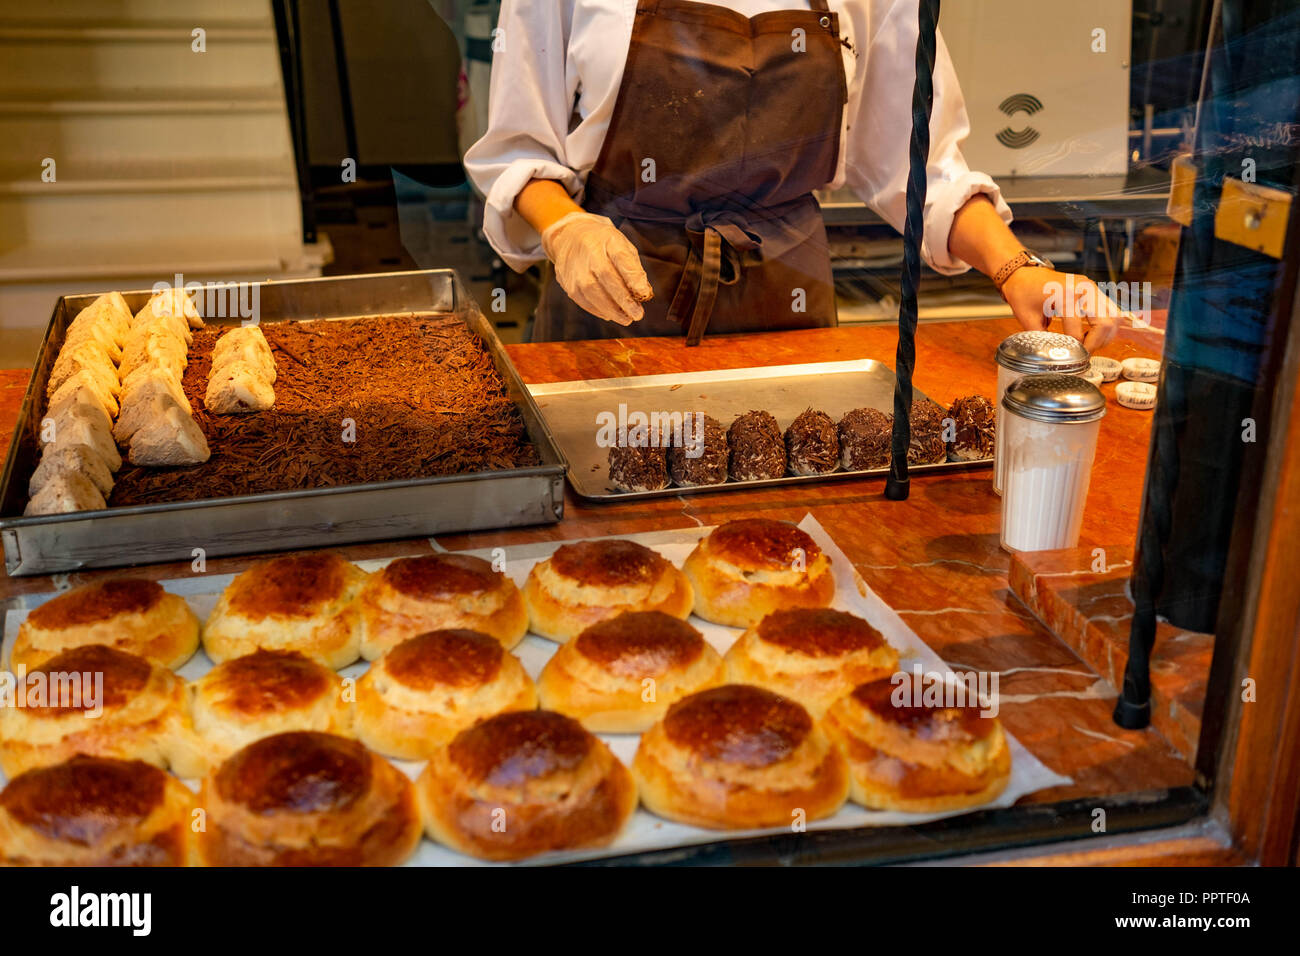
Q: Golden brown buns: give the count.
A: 15